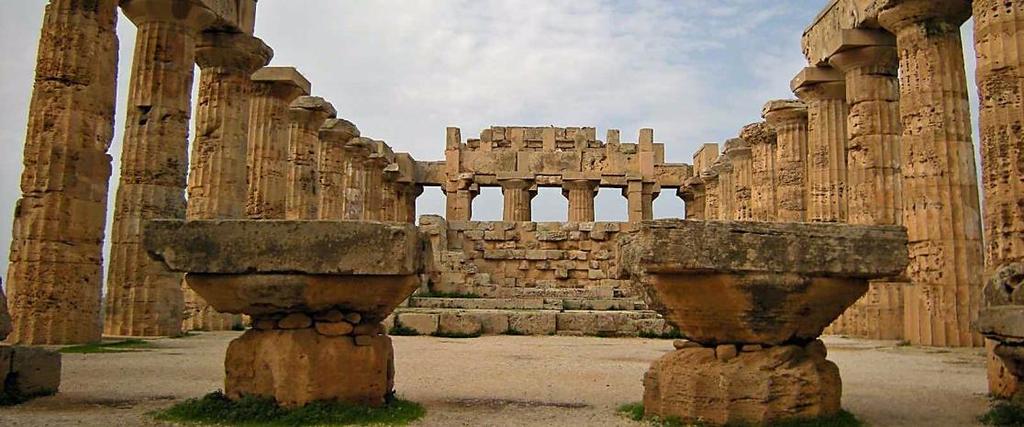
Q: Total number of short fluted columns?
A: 2